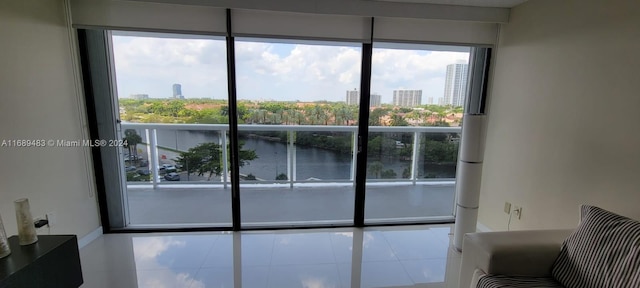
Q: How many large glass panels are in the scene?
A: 3